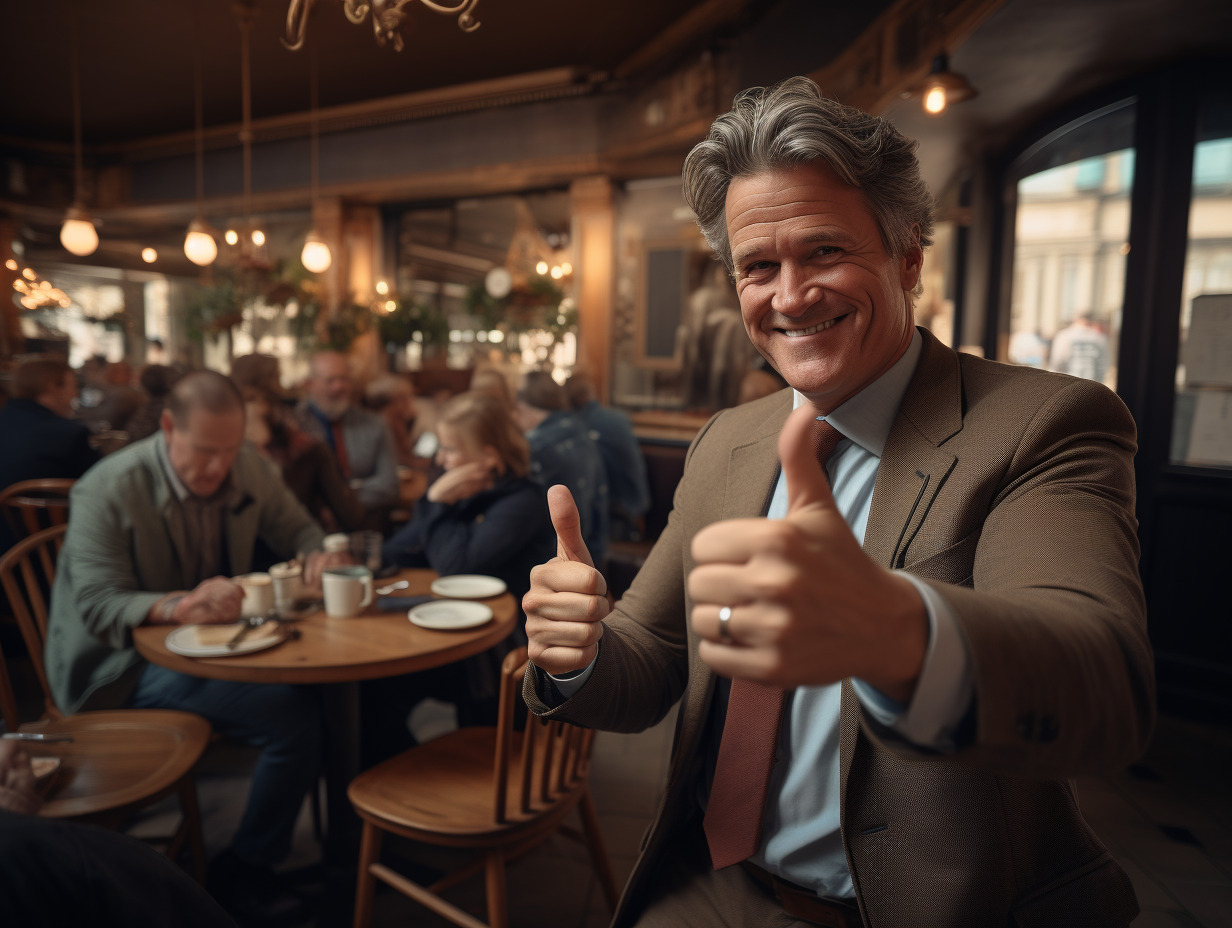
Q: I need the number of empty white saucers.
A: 2